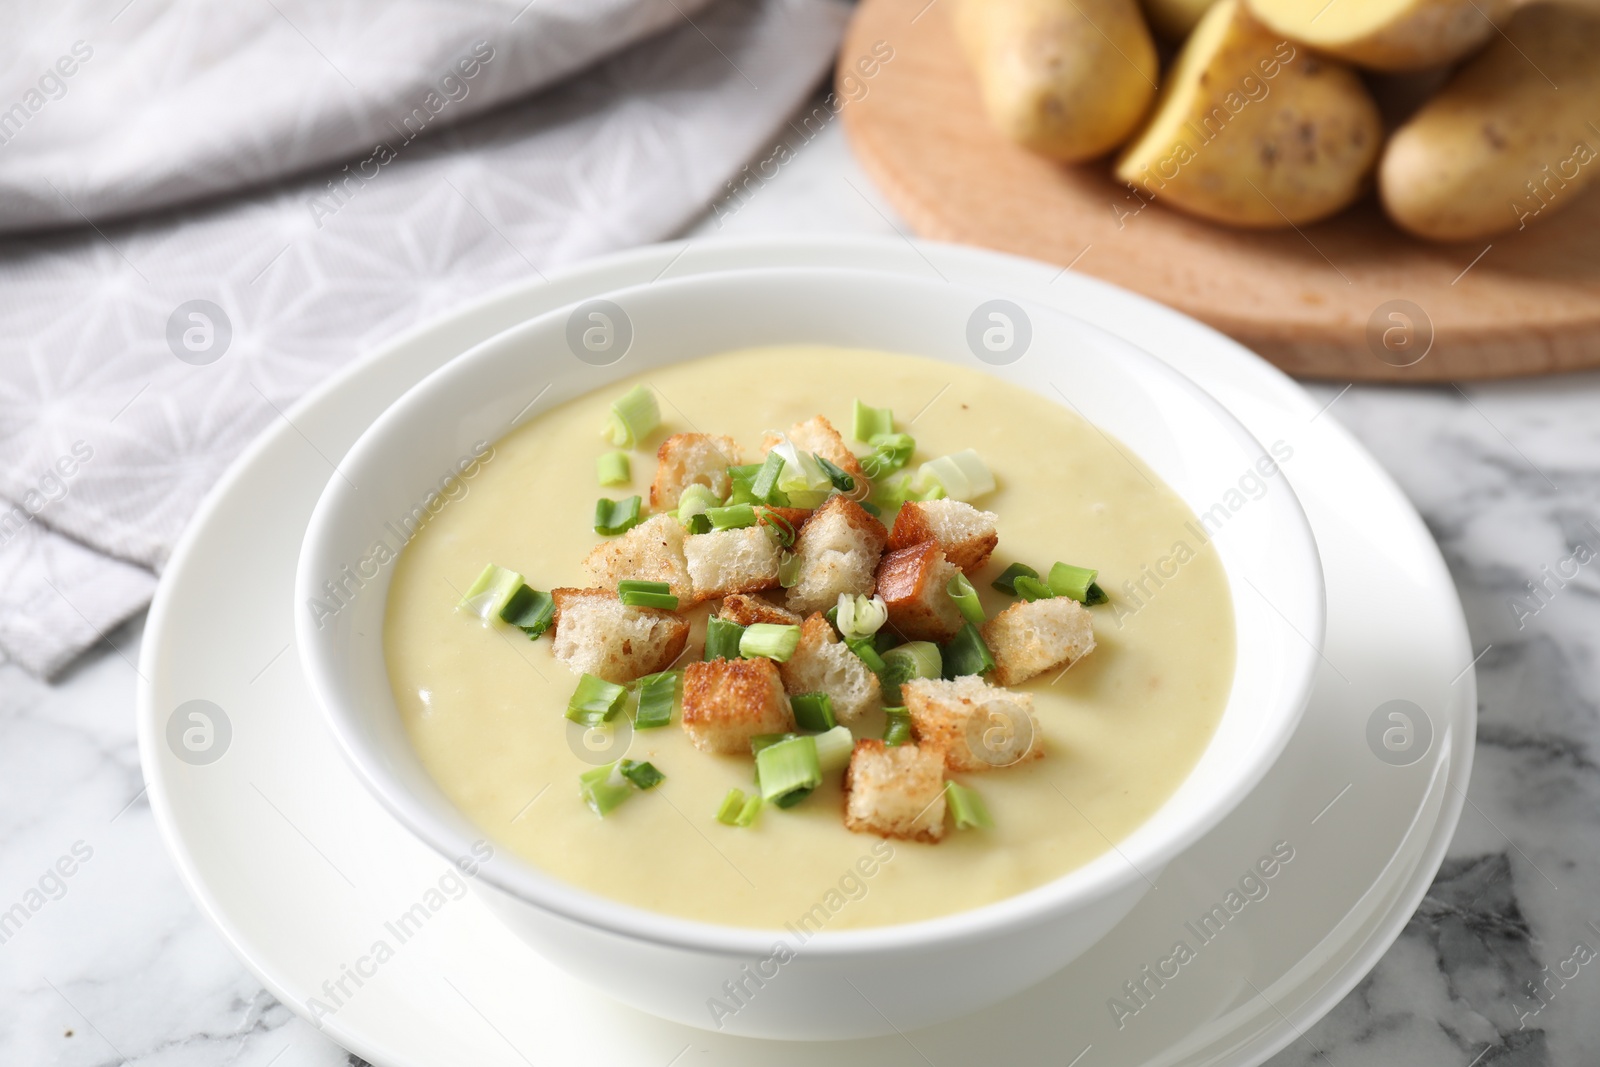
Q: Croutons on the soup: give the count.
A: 15